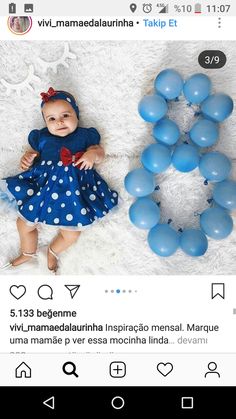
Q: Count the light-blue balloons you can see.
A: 15